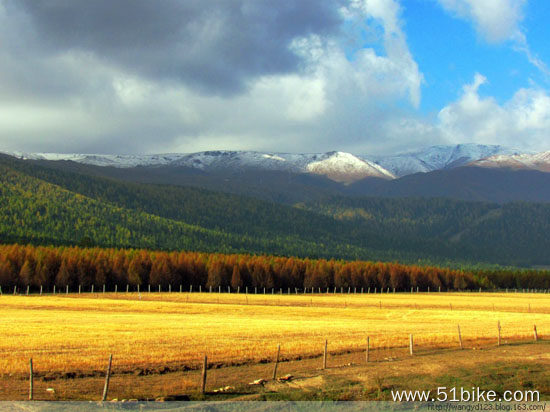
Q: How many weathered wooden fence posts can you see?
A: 10